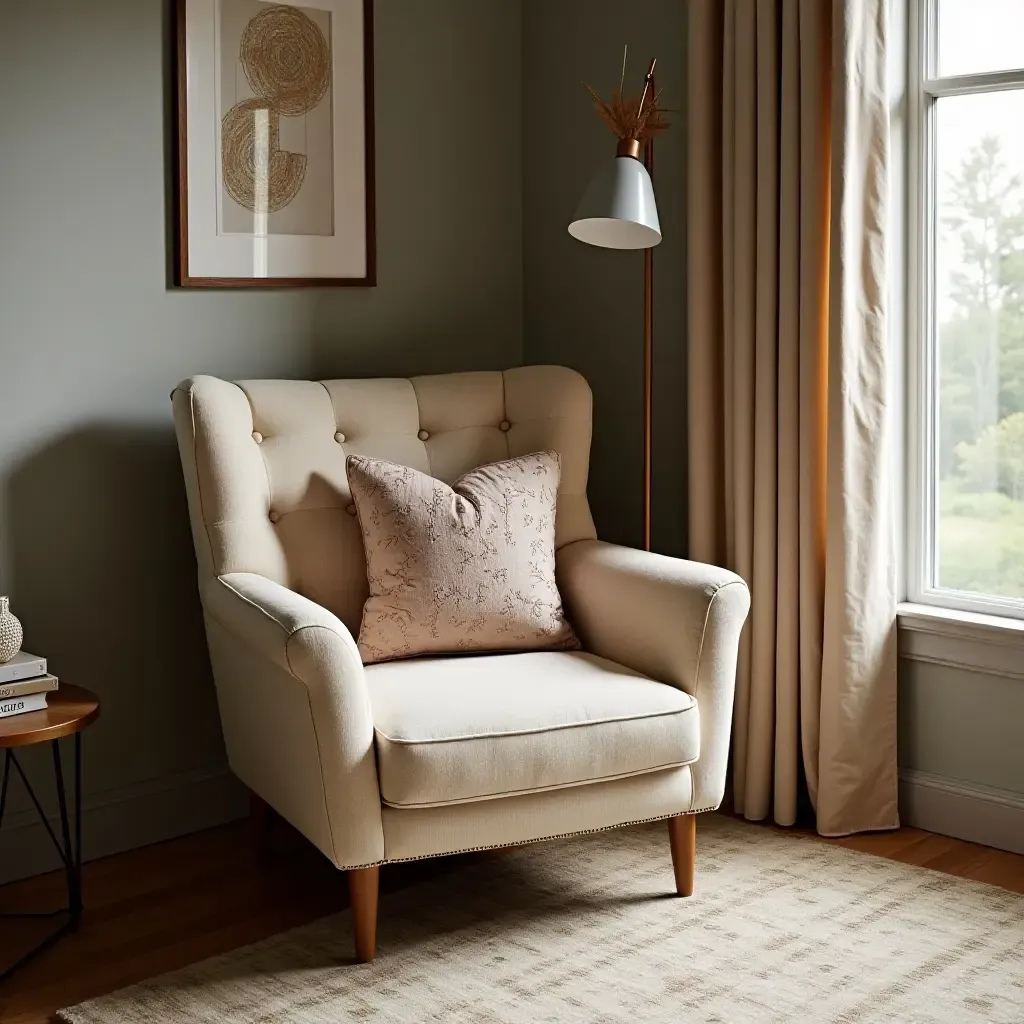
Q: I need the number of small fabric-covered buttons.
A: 6